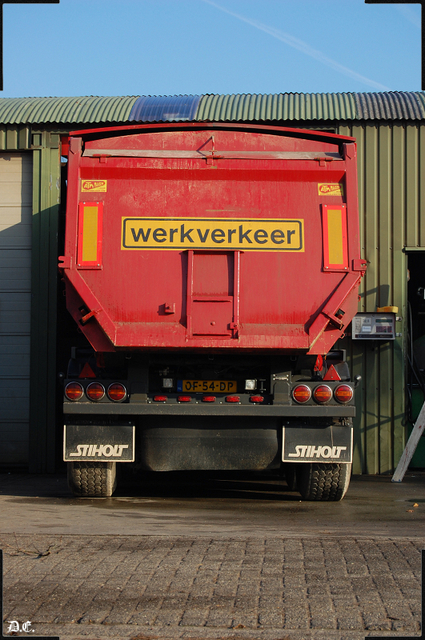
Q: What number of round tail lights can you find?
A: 6